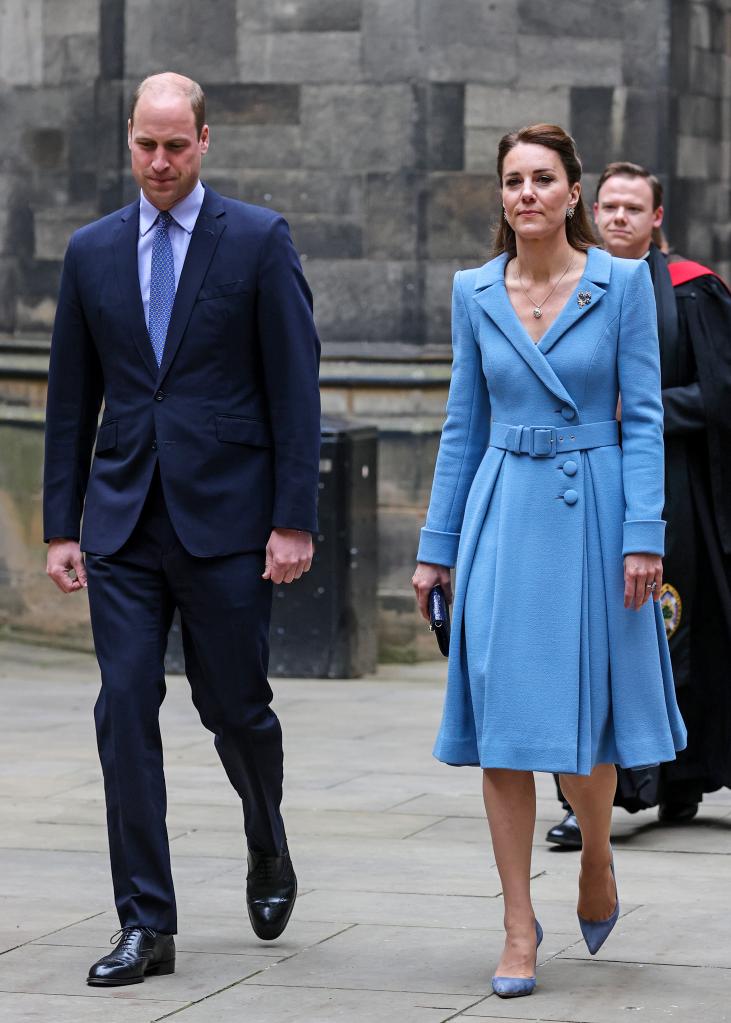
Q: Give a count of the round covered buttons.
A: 3